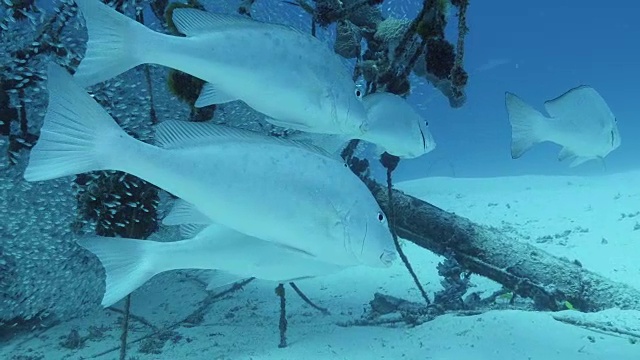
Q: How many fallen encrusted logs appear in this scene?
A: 1